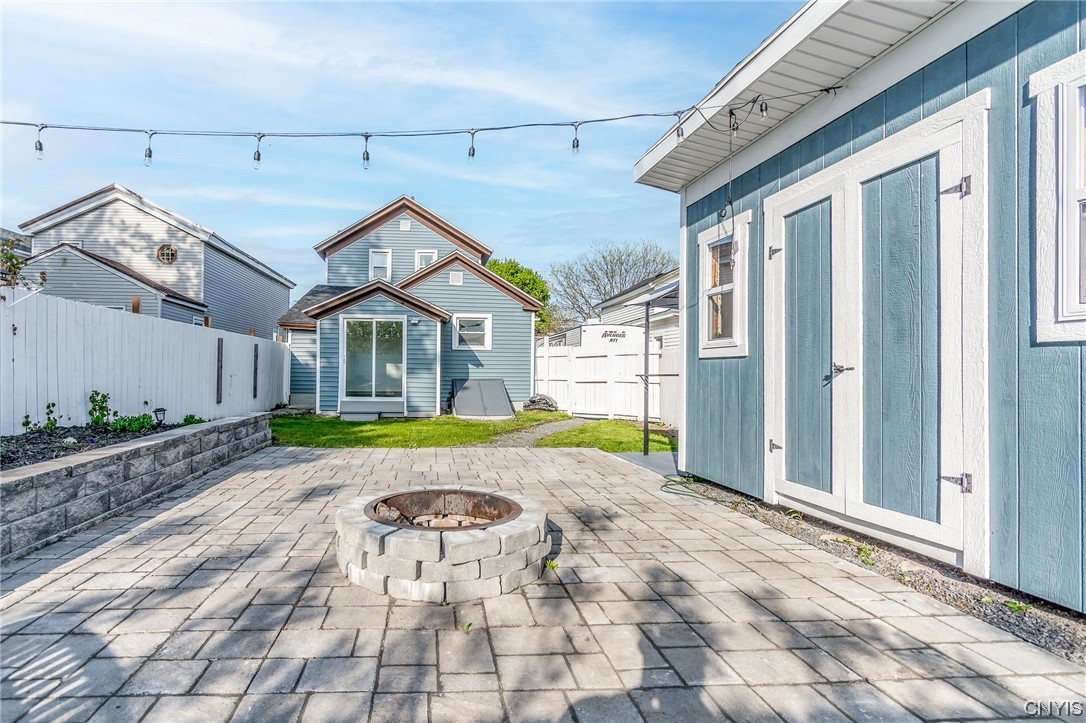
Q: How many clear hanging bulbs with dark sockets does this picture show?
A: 9